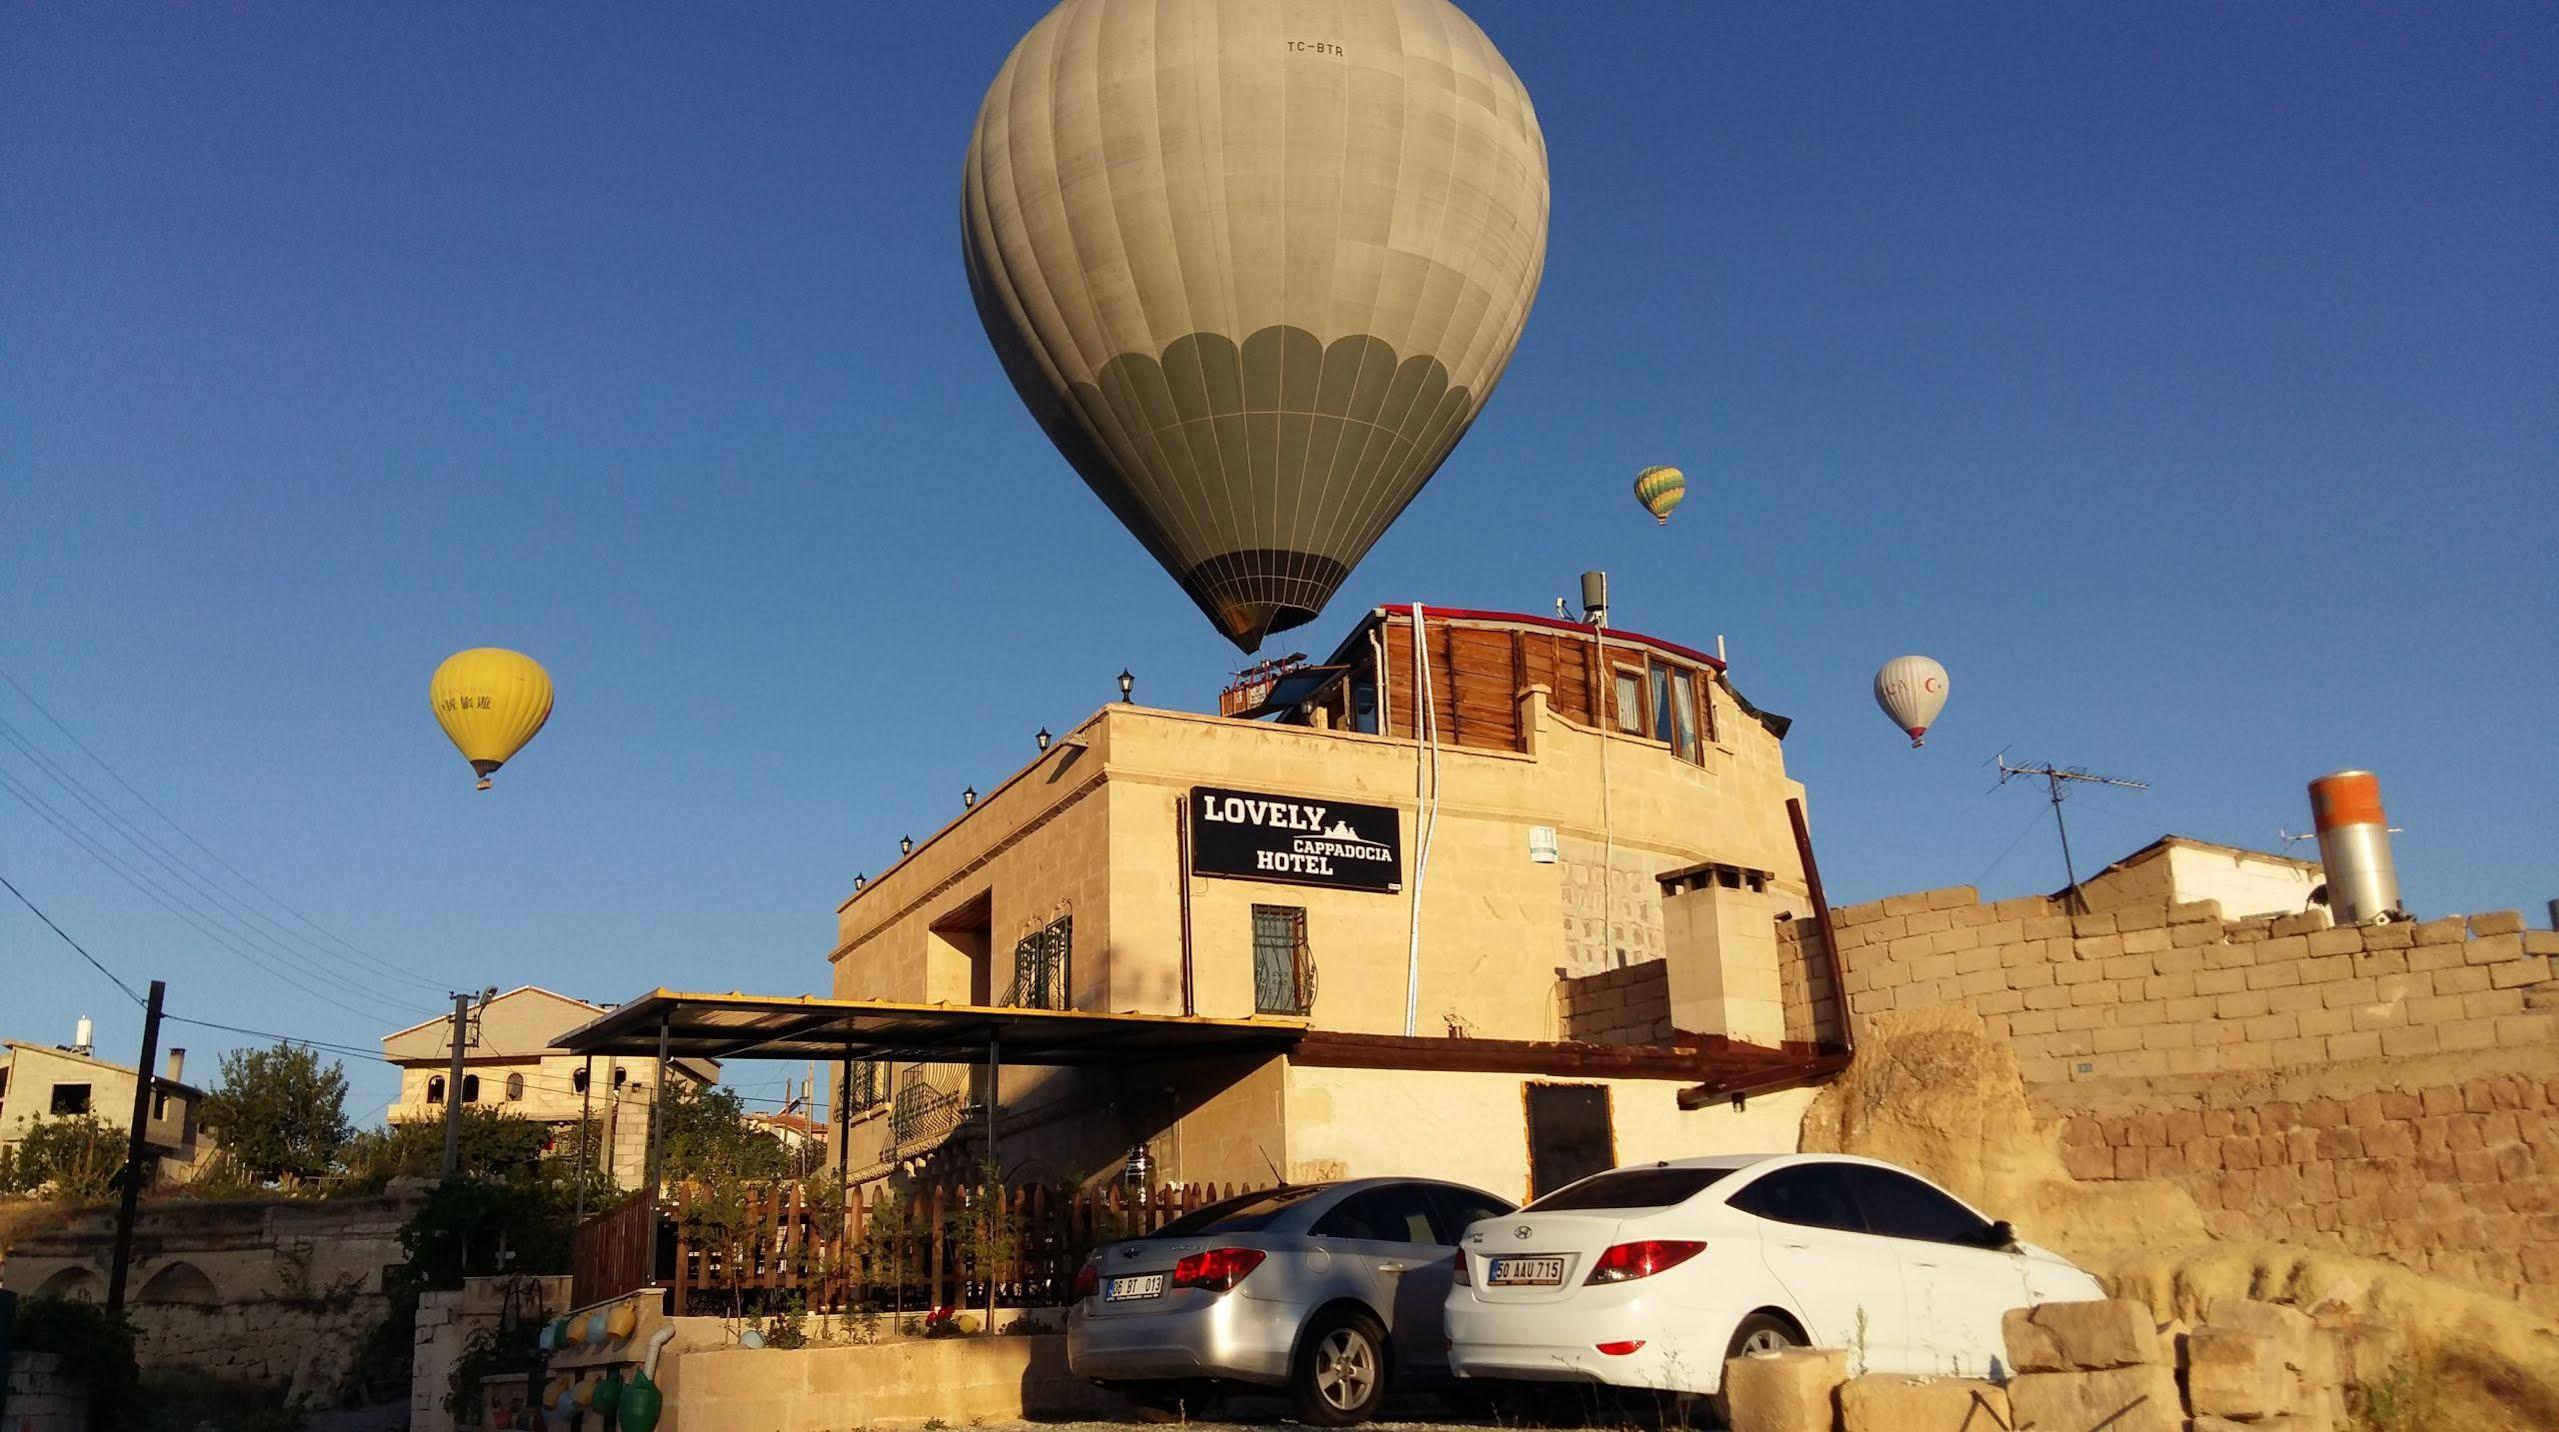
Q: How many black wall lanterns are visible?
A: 5